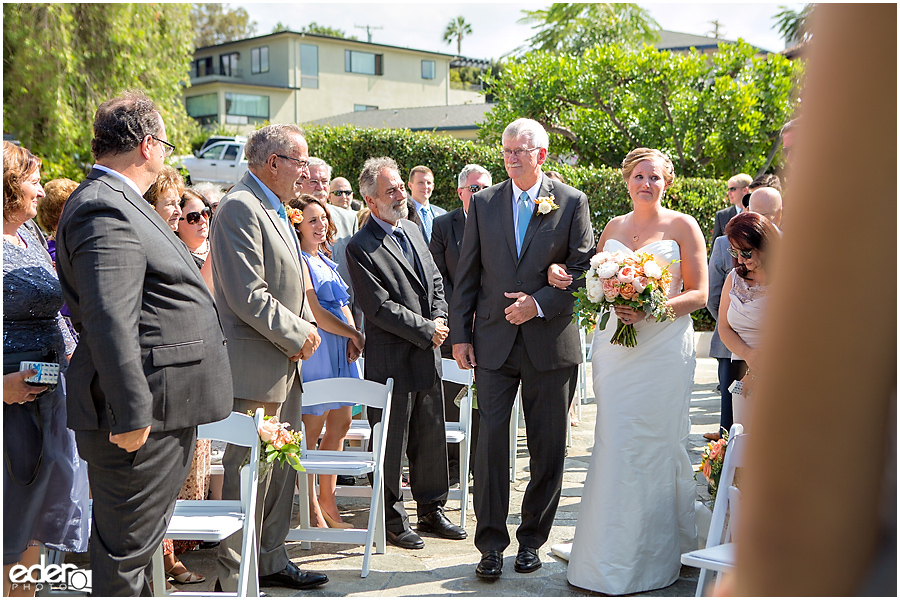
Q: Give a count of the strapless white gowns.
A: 1